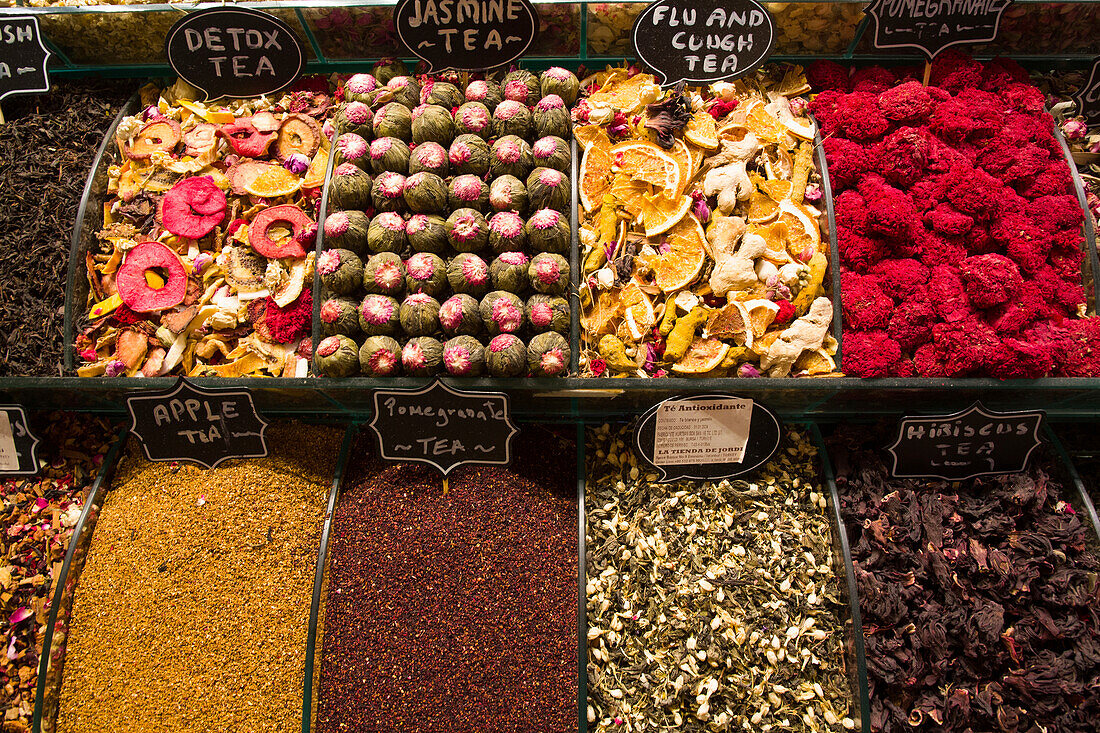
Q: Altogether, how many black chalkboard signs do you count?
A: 11